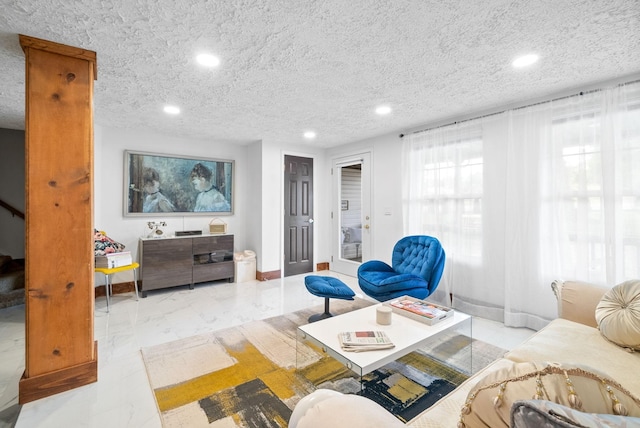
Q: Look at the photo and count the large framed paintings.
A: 1